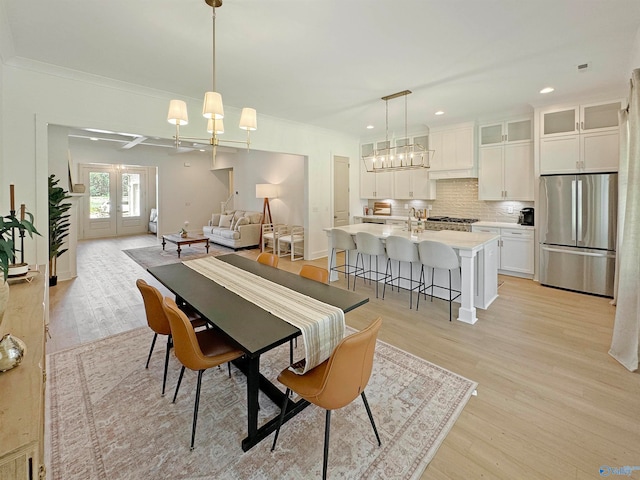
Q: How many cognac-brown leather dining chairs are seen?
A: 5